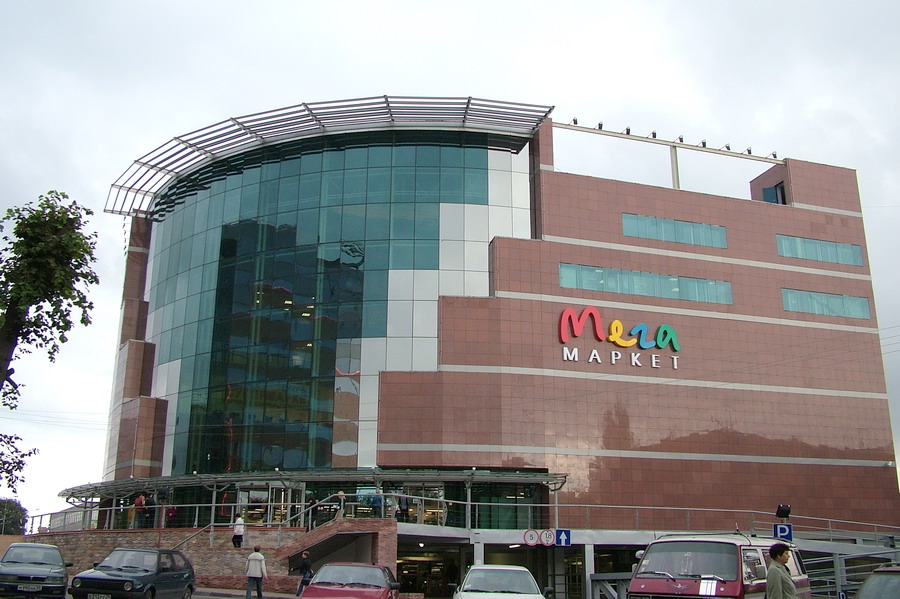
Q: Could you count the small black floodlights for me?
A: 9